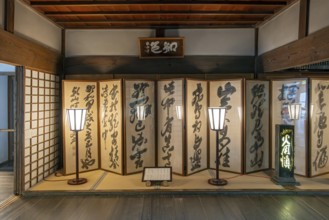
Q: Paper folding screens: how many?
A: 9